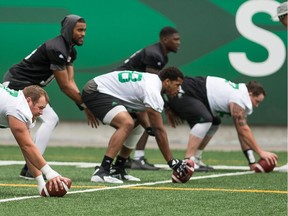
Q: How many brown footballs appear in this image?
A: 3